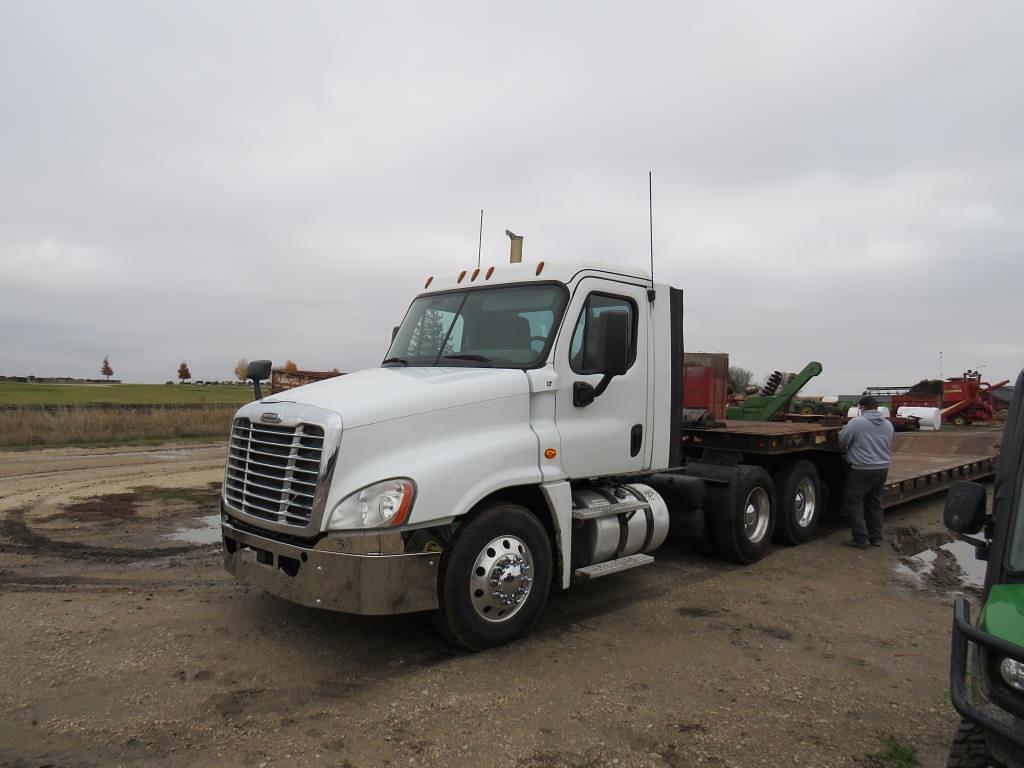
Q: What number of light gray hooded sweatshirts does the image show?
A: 1